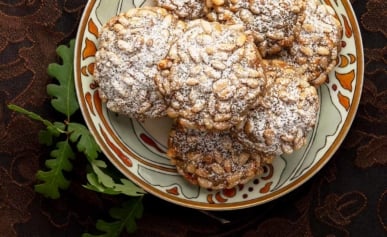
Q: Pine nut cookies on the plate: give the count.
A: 7